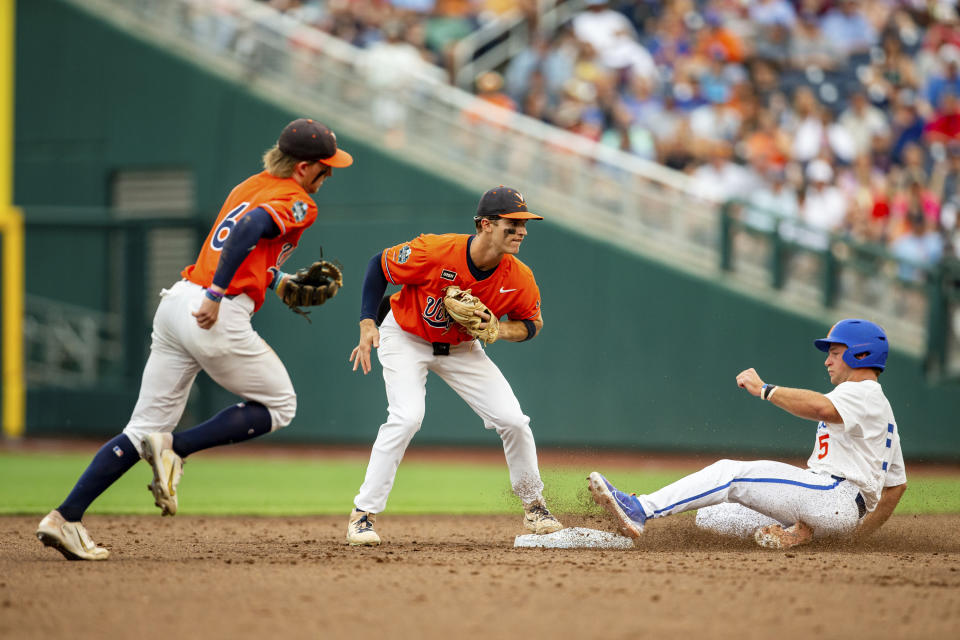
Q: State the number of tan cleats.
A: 4